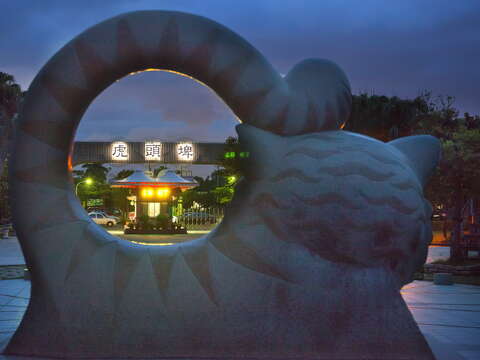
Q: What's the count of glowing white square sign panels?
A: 3